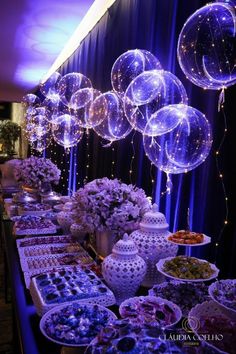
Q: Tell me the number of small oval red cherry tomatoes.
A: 0